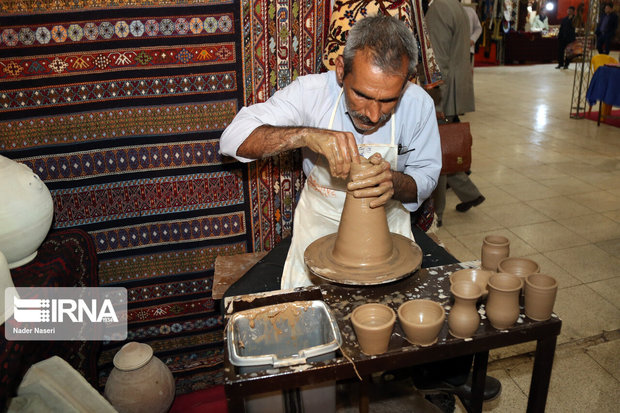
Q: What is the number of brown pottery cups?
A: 8